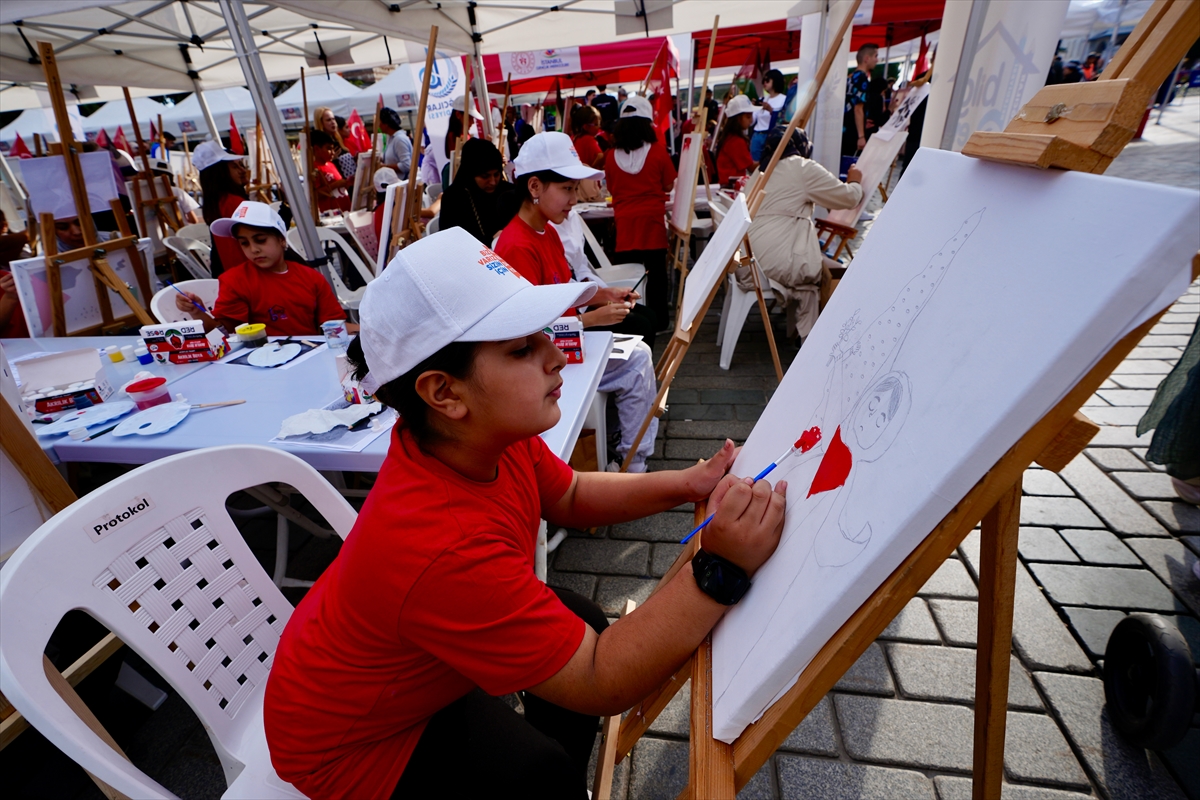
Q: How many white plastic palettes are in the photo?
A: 3